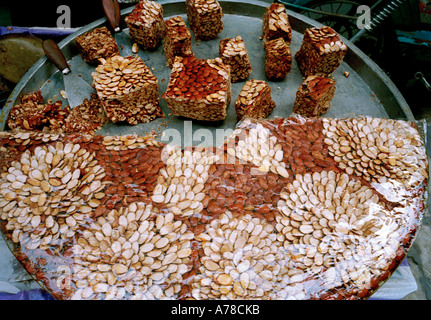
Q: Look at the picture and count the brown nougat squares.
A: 12